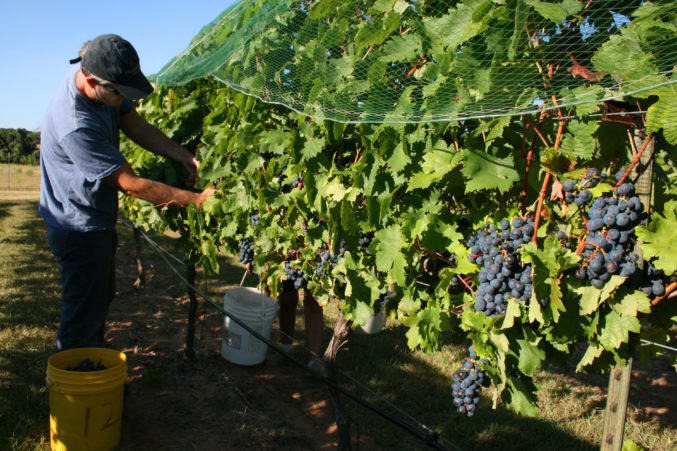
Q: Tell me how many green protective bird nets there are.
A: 1